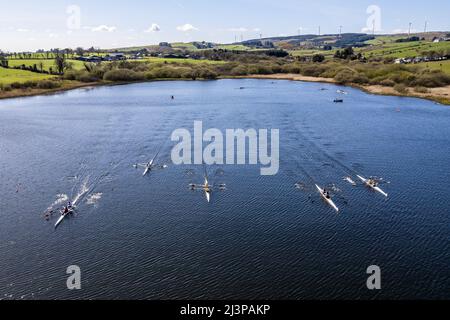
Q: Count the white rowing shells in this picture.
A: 5